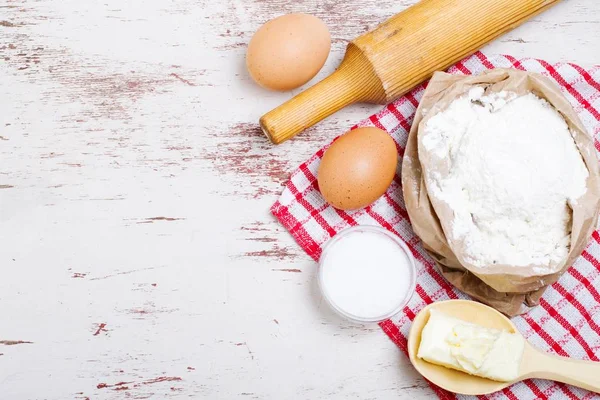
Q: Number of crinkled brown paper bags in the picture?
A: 1